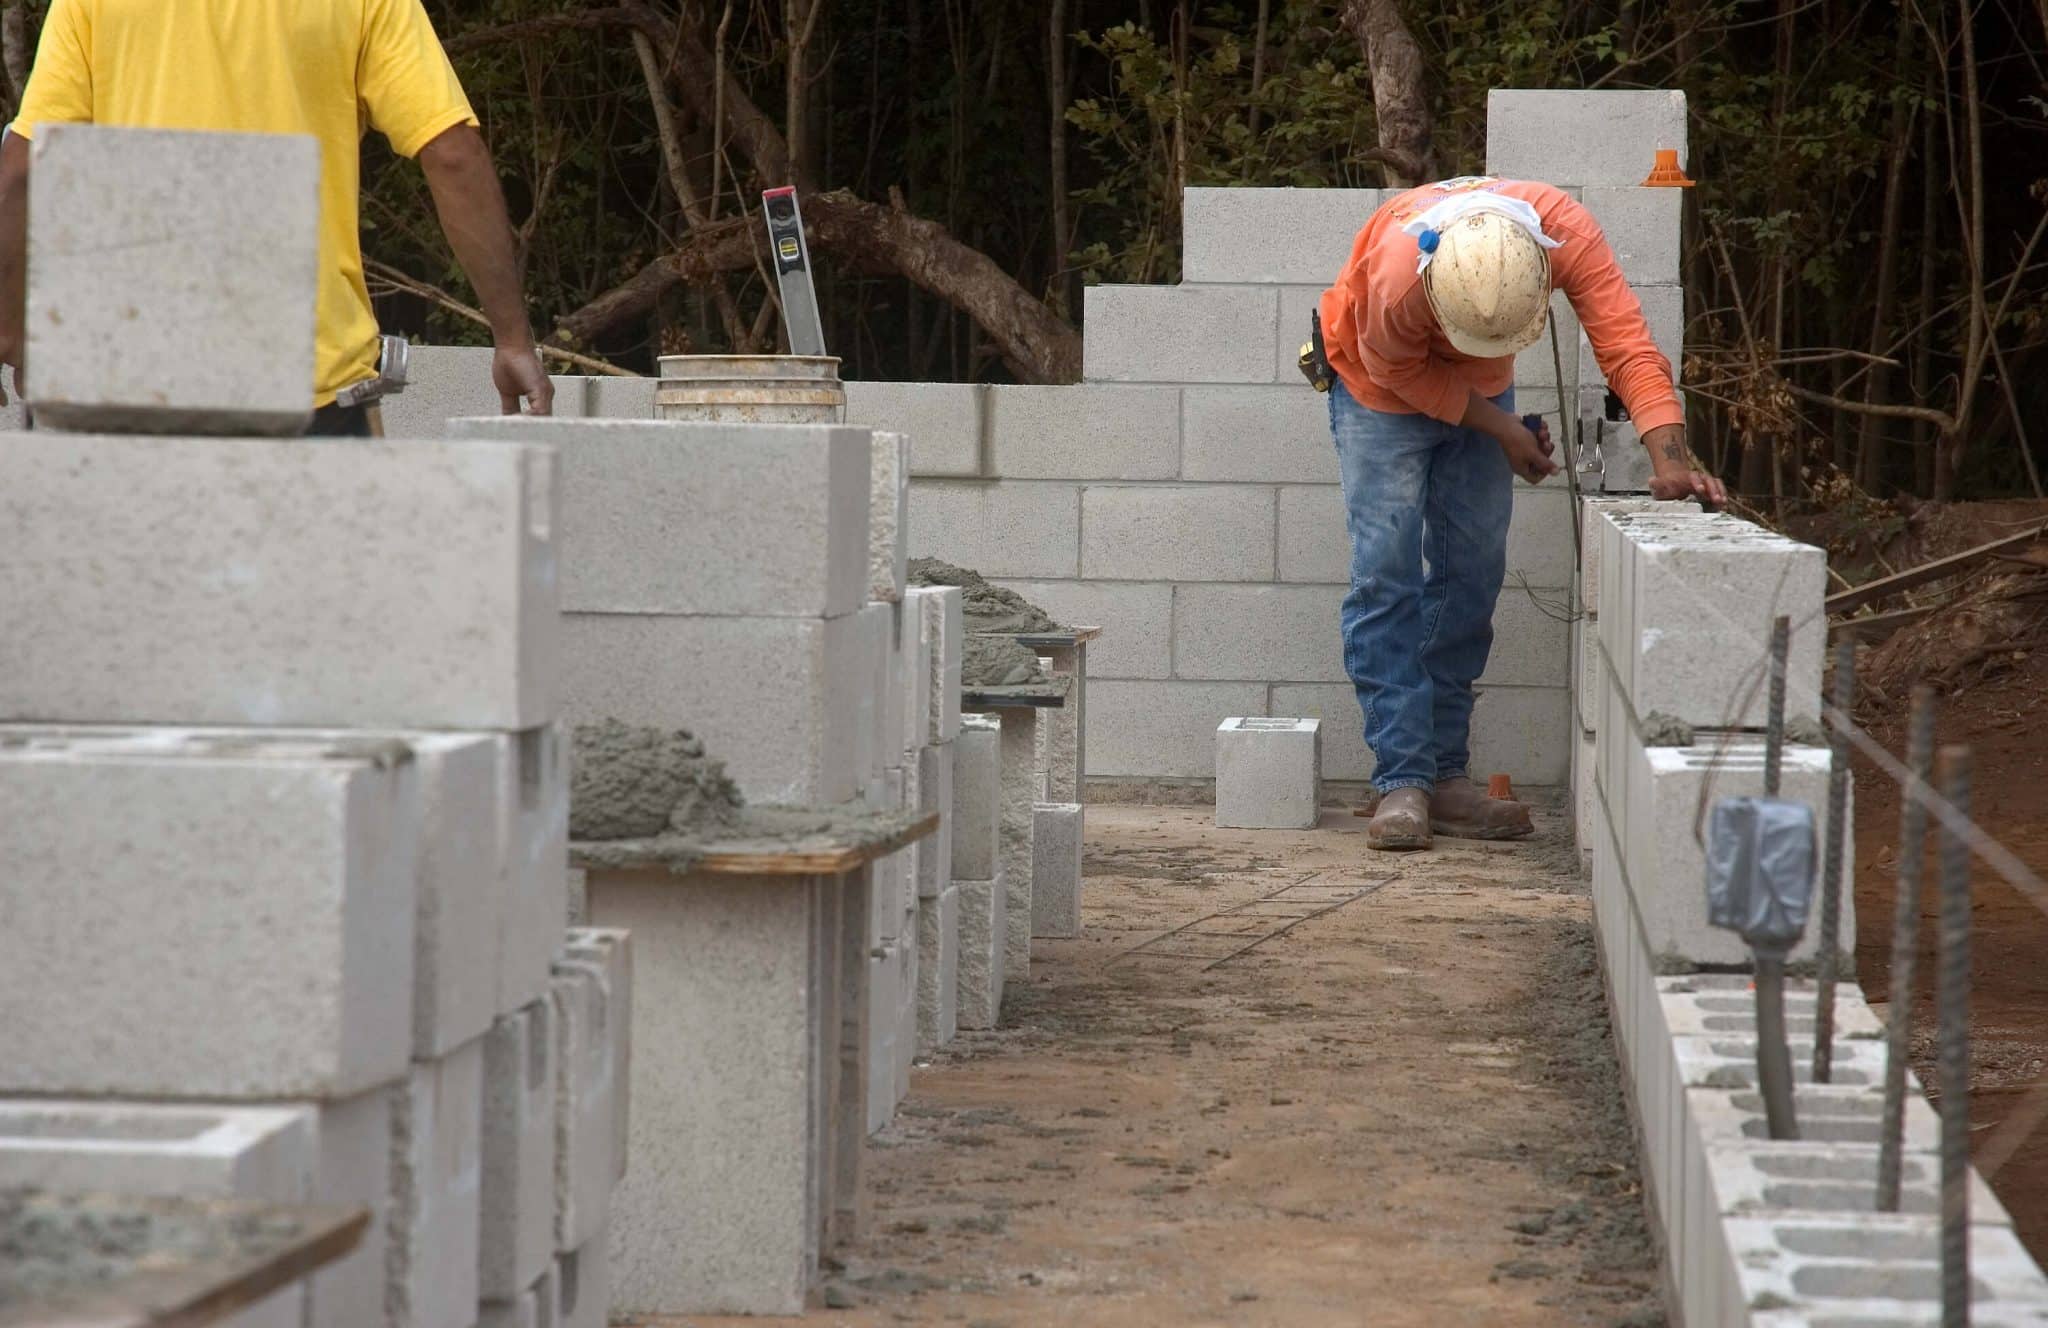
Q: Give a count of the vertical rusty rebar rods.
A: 4